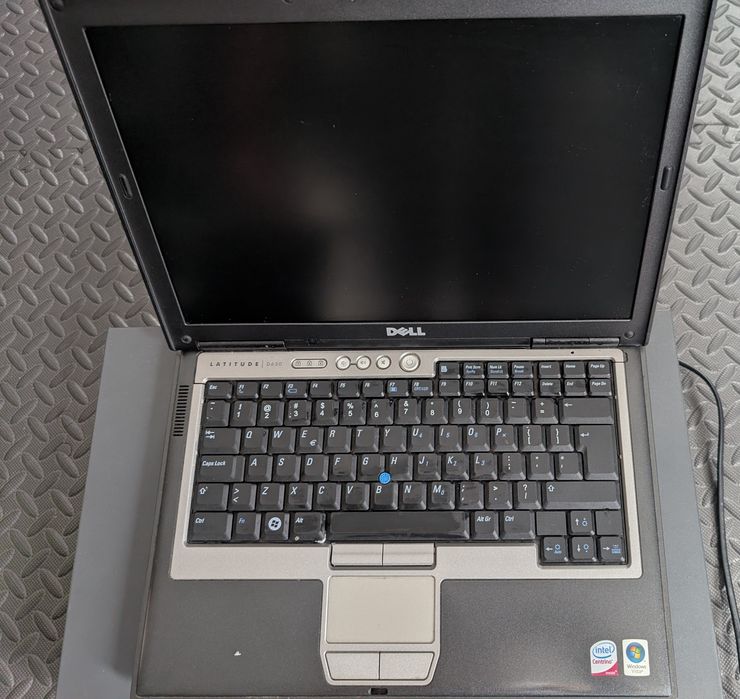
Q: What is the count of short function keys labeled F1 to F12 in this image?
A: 12